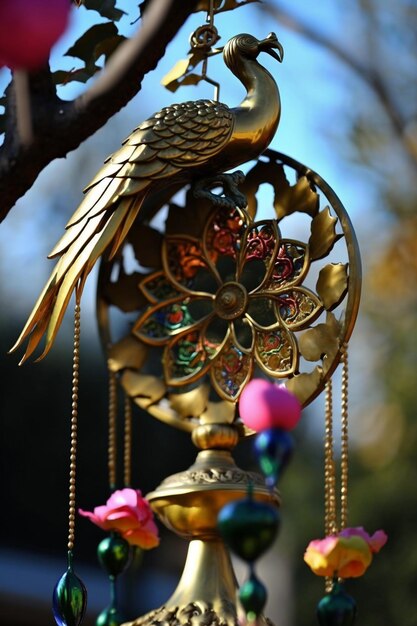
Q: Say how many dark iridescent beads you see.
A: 7